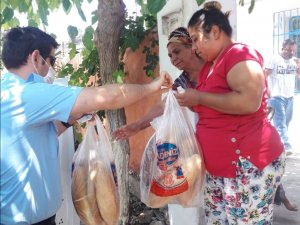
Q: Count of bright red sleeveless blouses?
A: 1